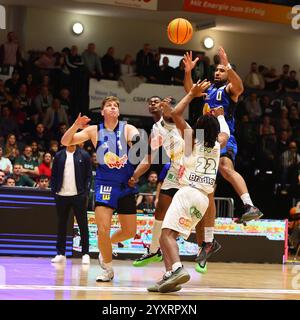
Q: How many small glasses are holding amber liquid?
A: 0